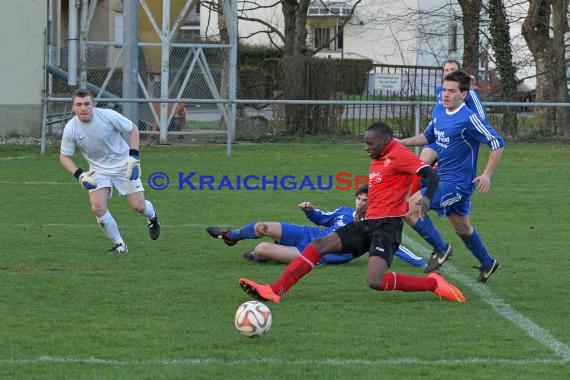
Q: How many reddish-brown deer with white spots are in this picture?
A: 0